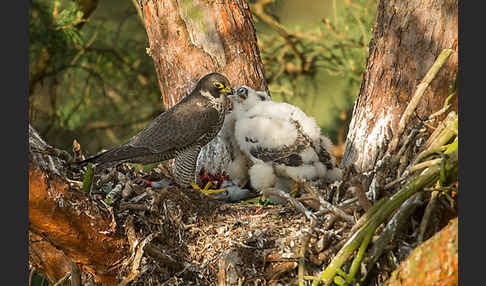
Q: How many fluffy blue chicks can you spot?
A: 0